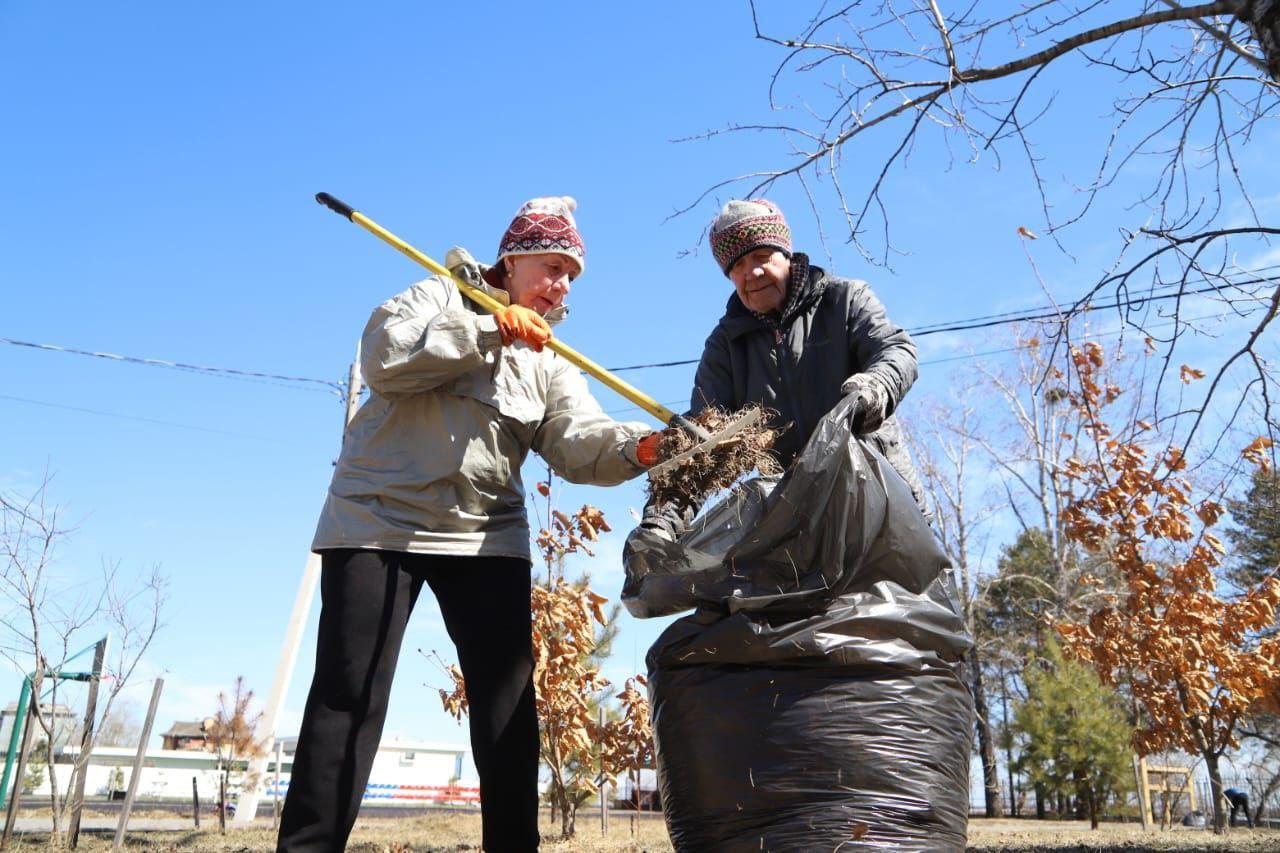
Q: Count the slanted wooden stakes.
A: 3